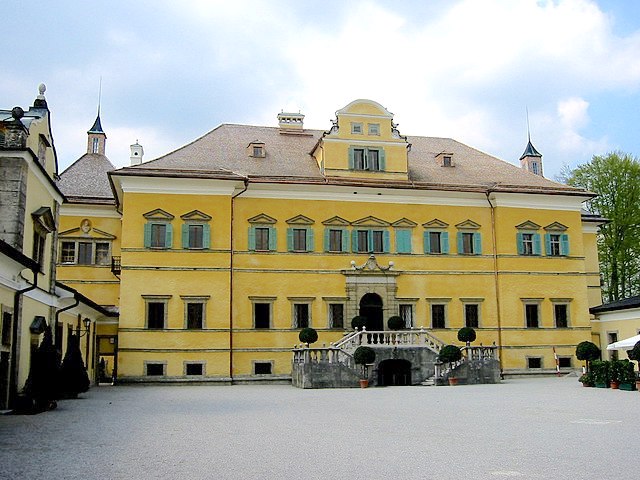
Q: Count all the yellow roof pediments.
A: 1